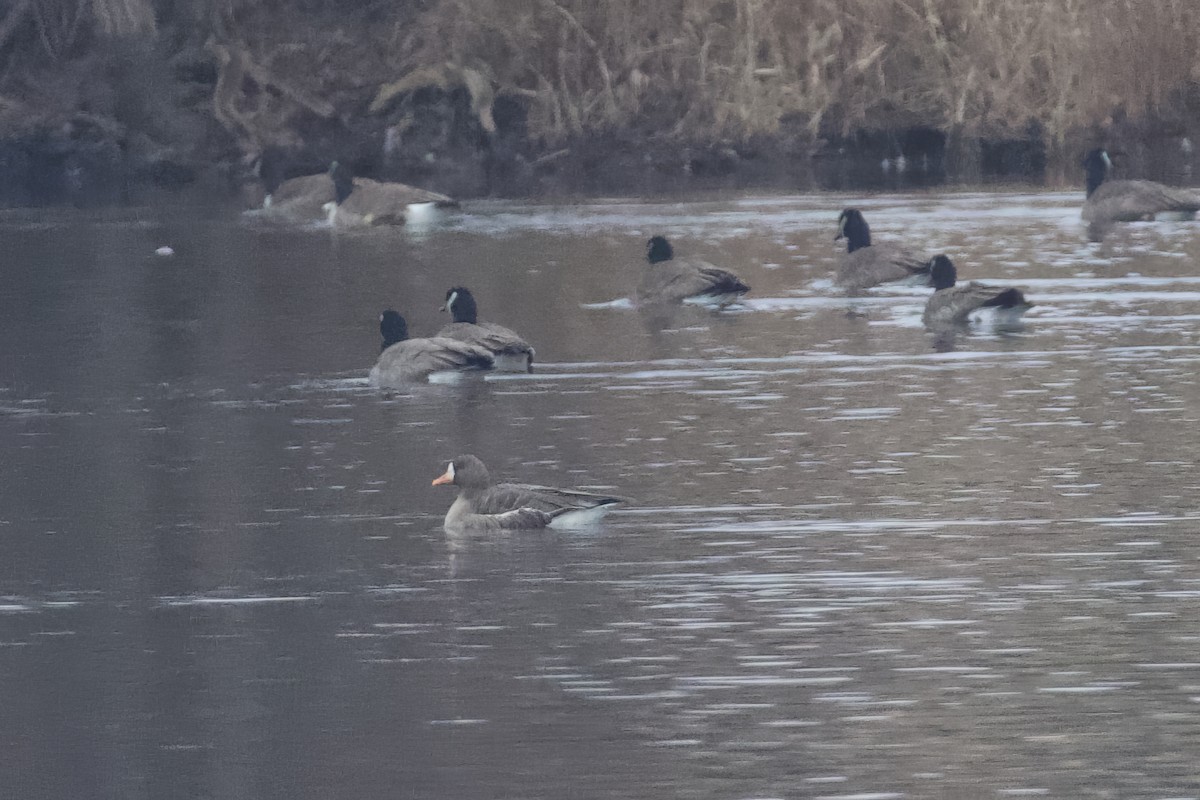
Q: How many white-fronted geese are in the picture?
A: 1